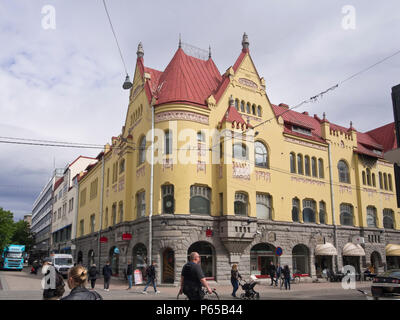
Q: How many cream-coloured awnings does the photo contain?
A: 3